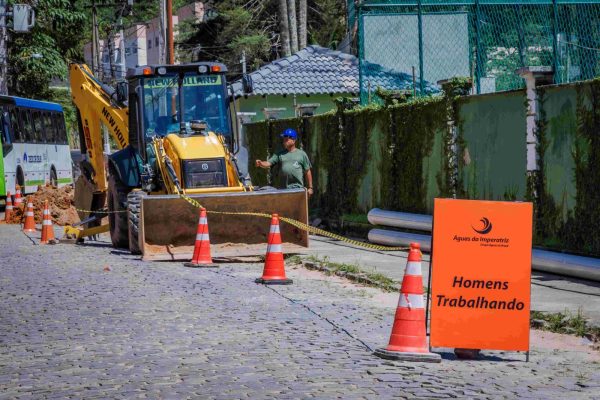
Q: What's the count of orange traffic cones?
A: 7